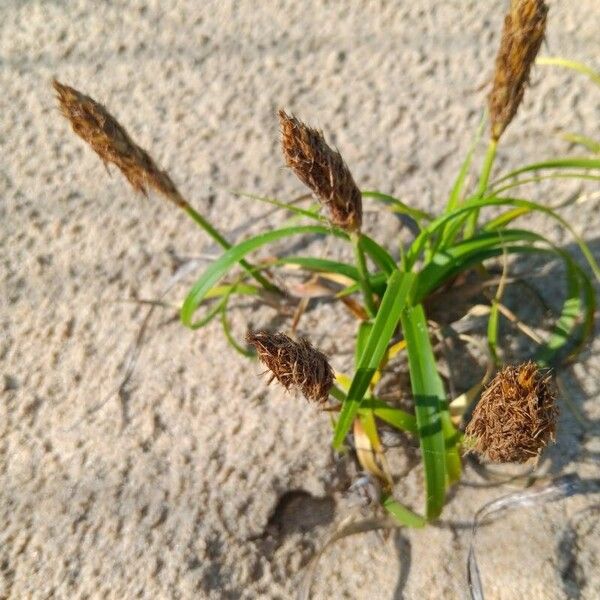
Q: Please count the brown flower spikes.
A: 5